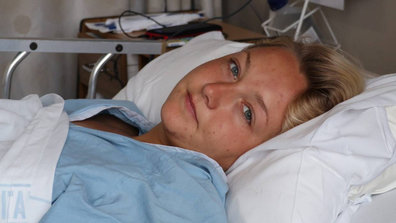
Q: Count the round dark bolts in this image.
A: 2